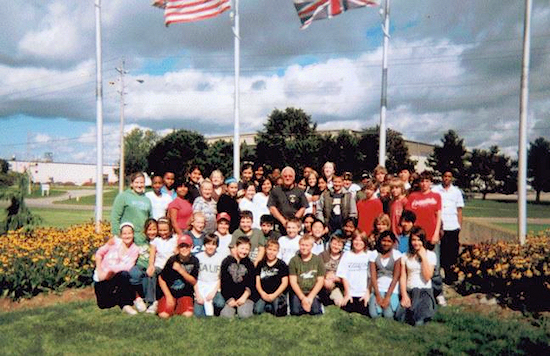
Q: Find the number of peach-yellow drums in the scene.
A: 0